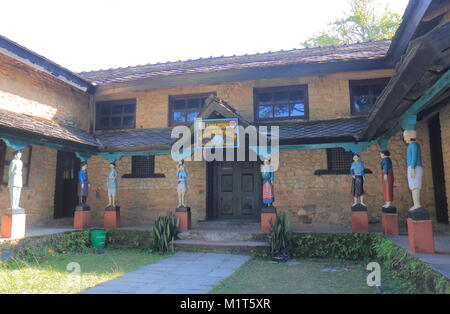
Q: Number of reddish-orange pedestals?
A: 8